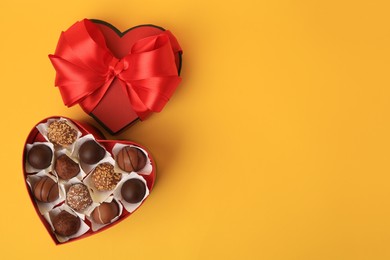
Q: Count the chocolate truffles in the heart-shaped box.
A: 11